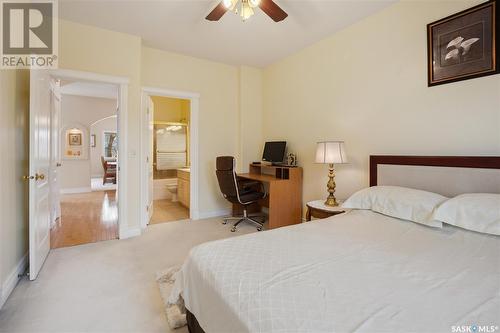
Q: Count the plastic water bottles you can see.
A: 0